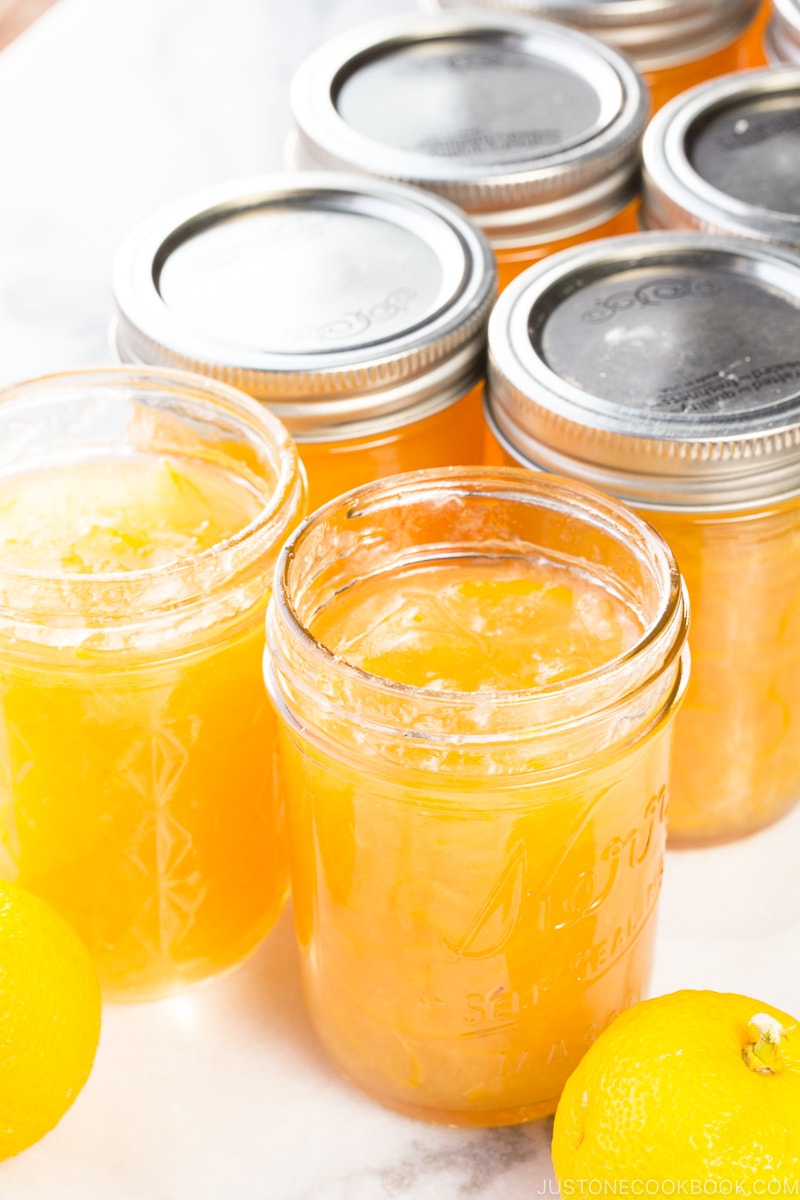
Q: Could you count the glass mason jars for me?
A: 8